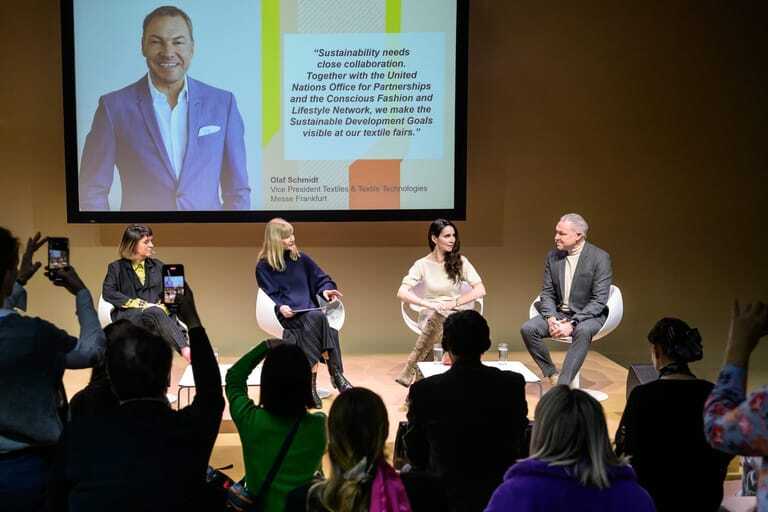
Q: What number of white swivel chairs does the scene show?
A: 4